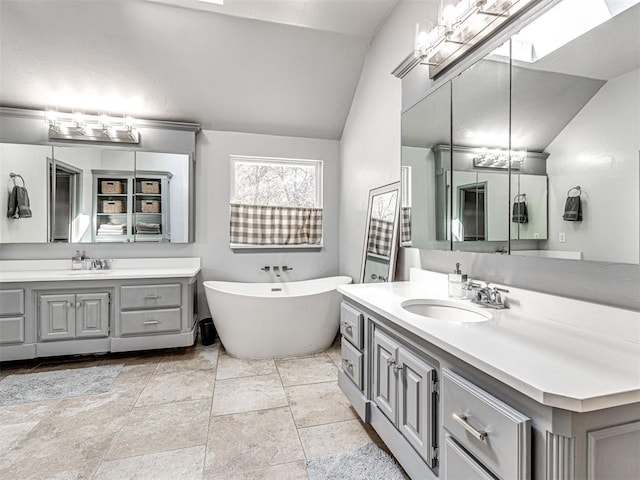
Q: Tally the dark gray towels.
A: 3